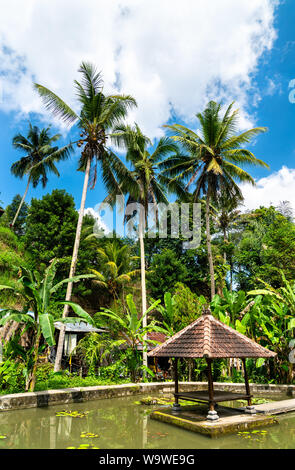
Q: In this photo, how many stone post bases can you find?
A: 3